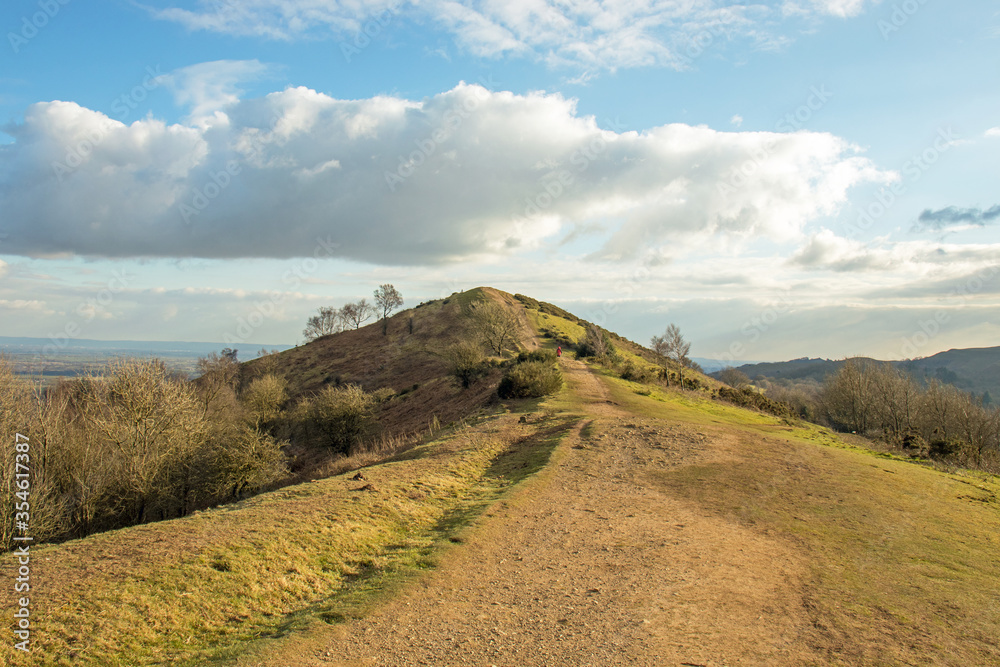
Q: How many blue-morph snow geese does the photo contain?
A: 0